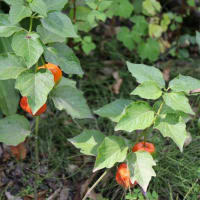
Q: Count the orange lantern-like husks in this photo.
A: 4